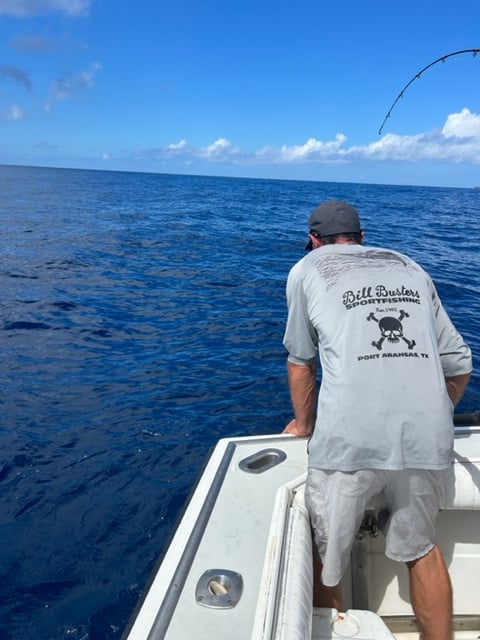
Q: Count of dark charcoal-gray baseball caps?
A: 1